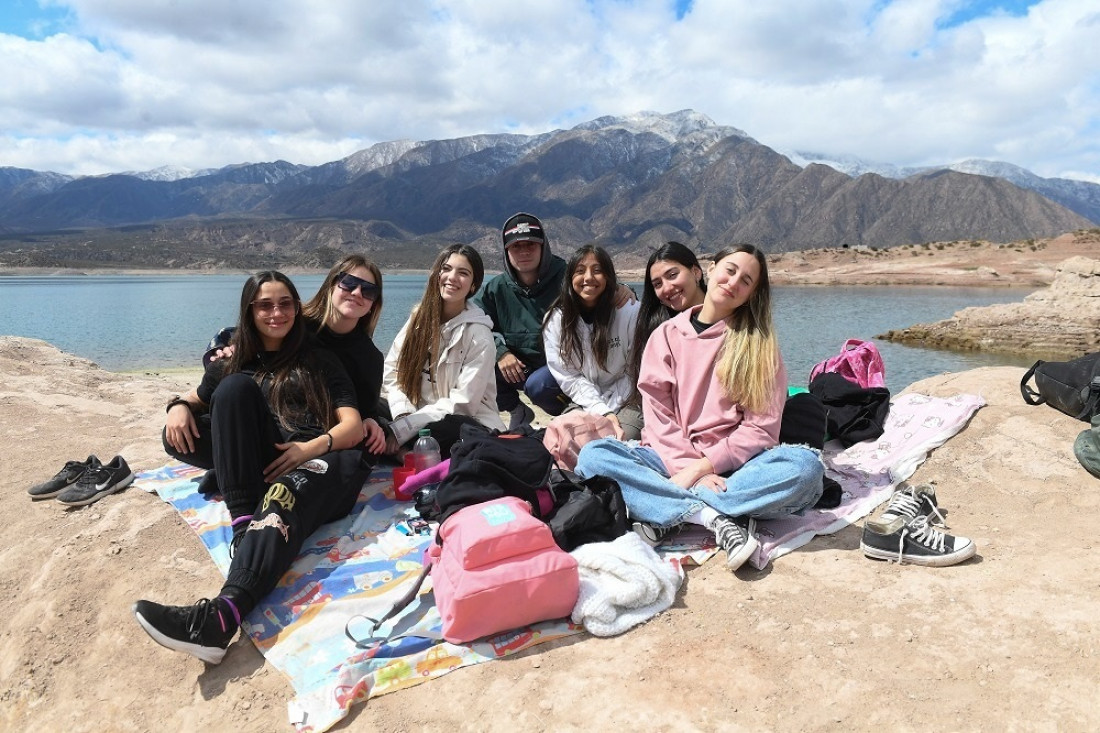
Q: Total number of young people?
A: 7